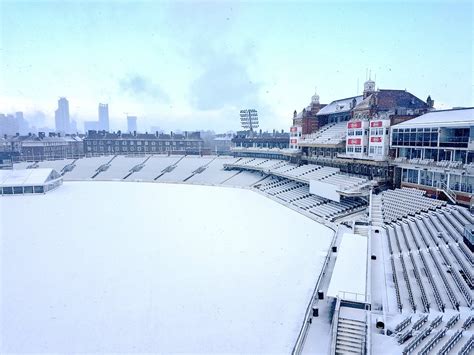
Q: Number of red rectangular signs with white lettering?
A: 6